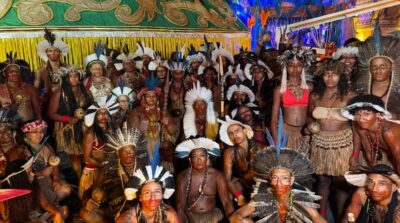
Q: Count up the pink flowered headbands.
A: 1